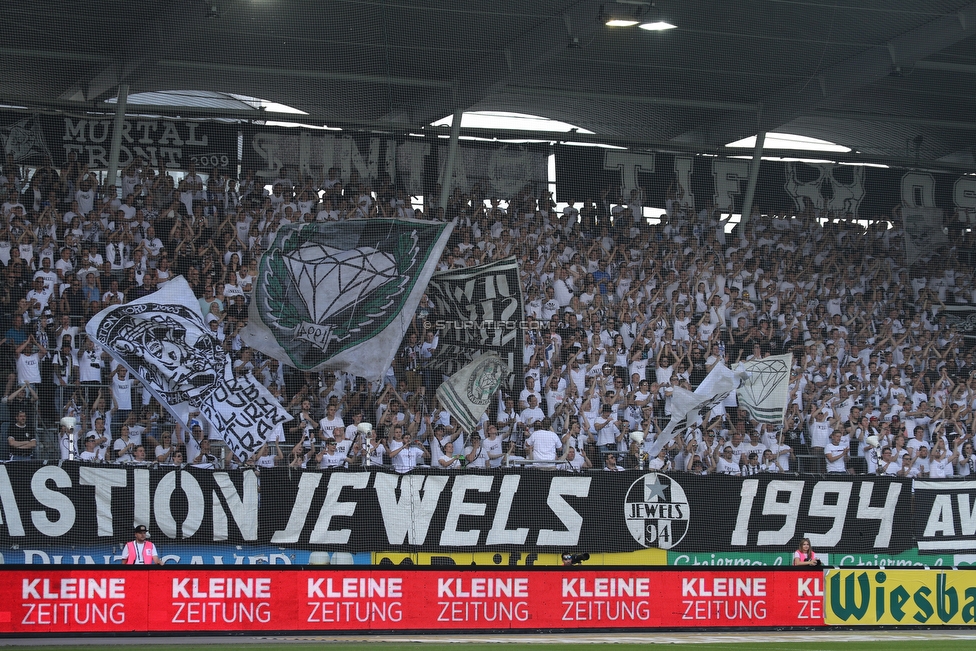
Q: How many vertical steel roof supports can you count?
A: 3